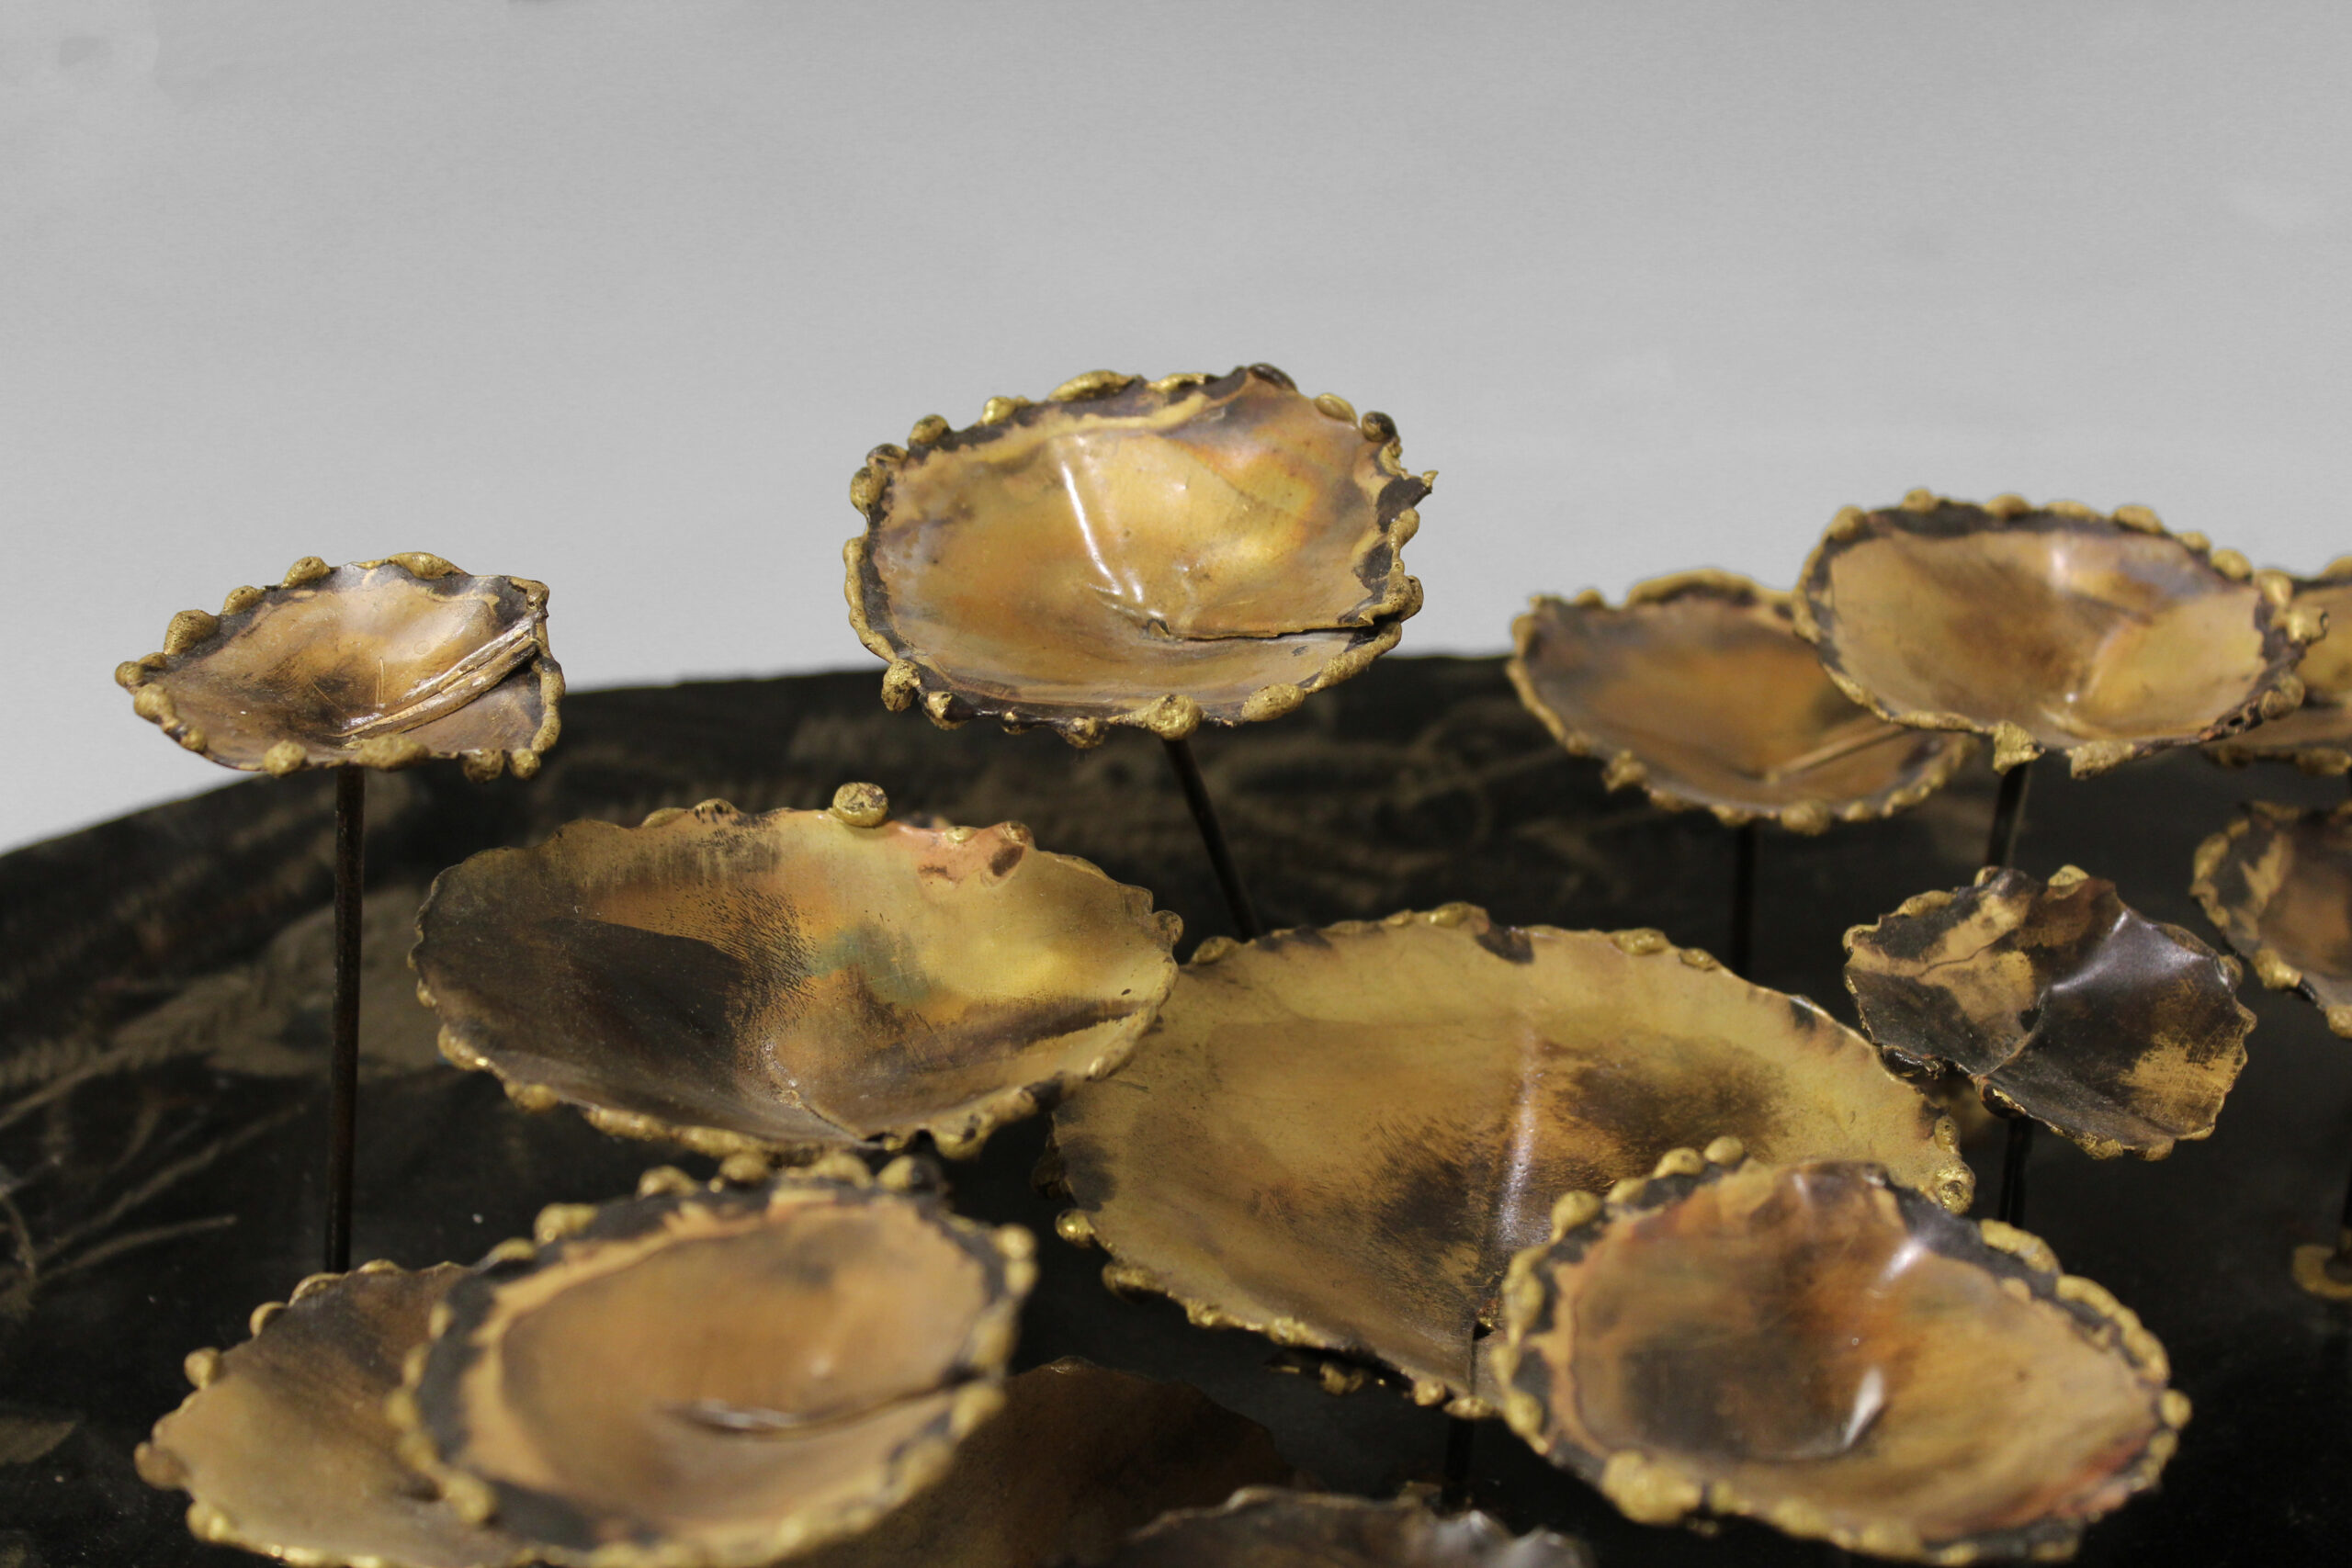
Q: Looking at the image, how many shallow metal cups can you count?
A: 14